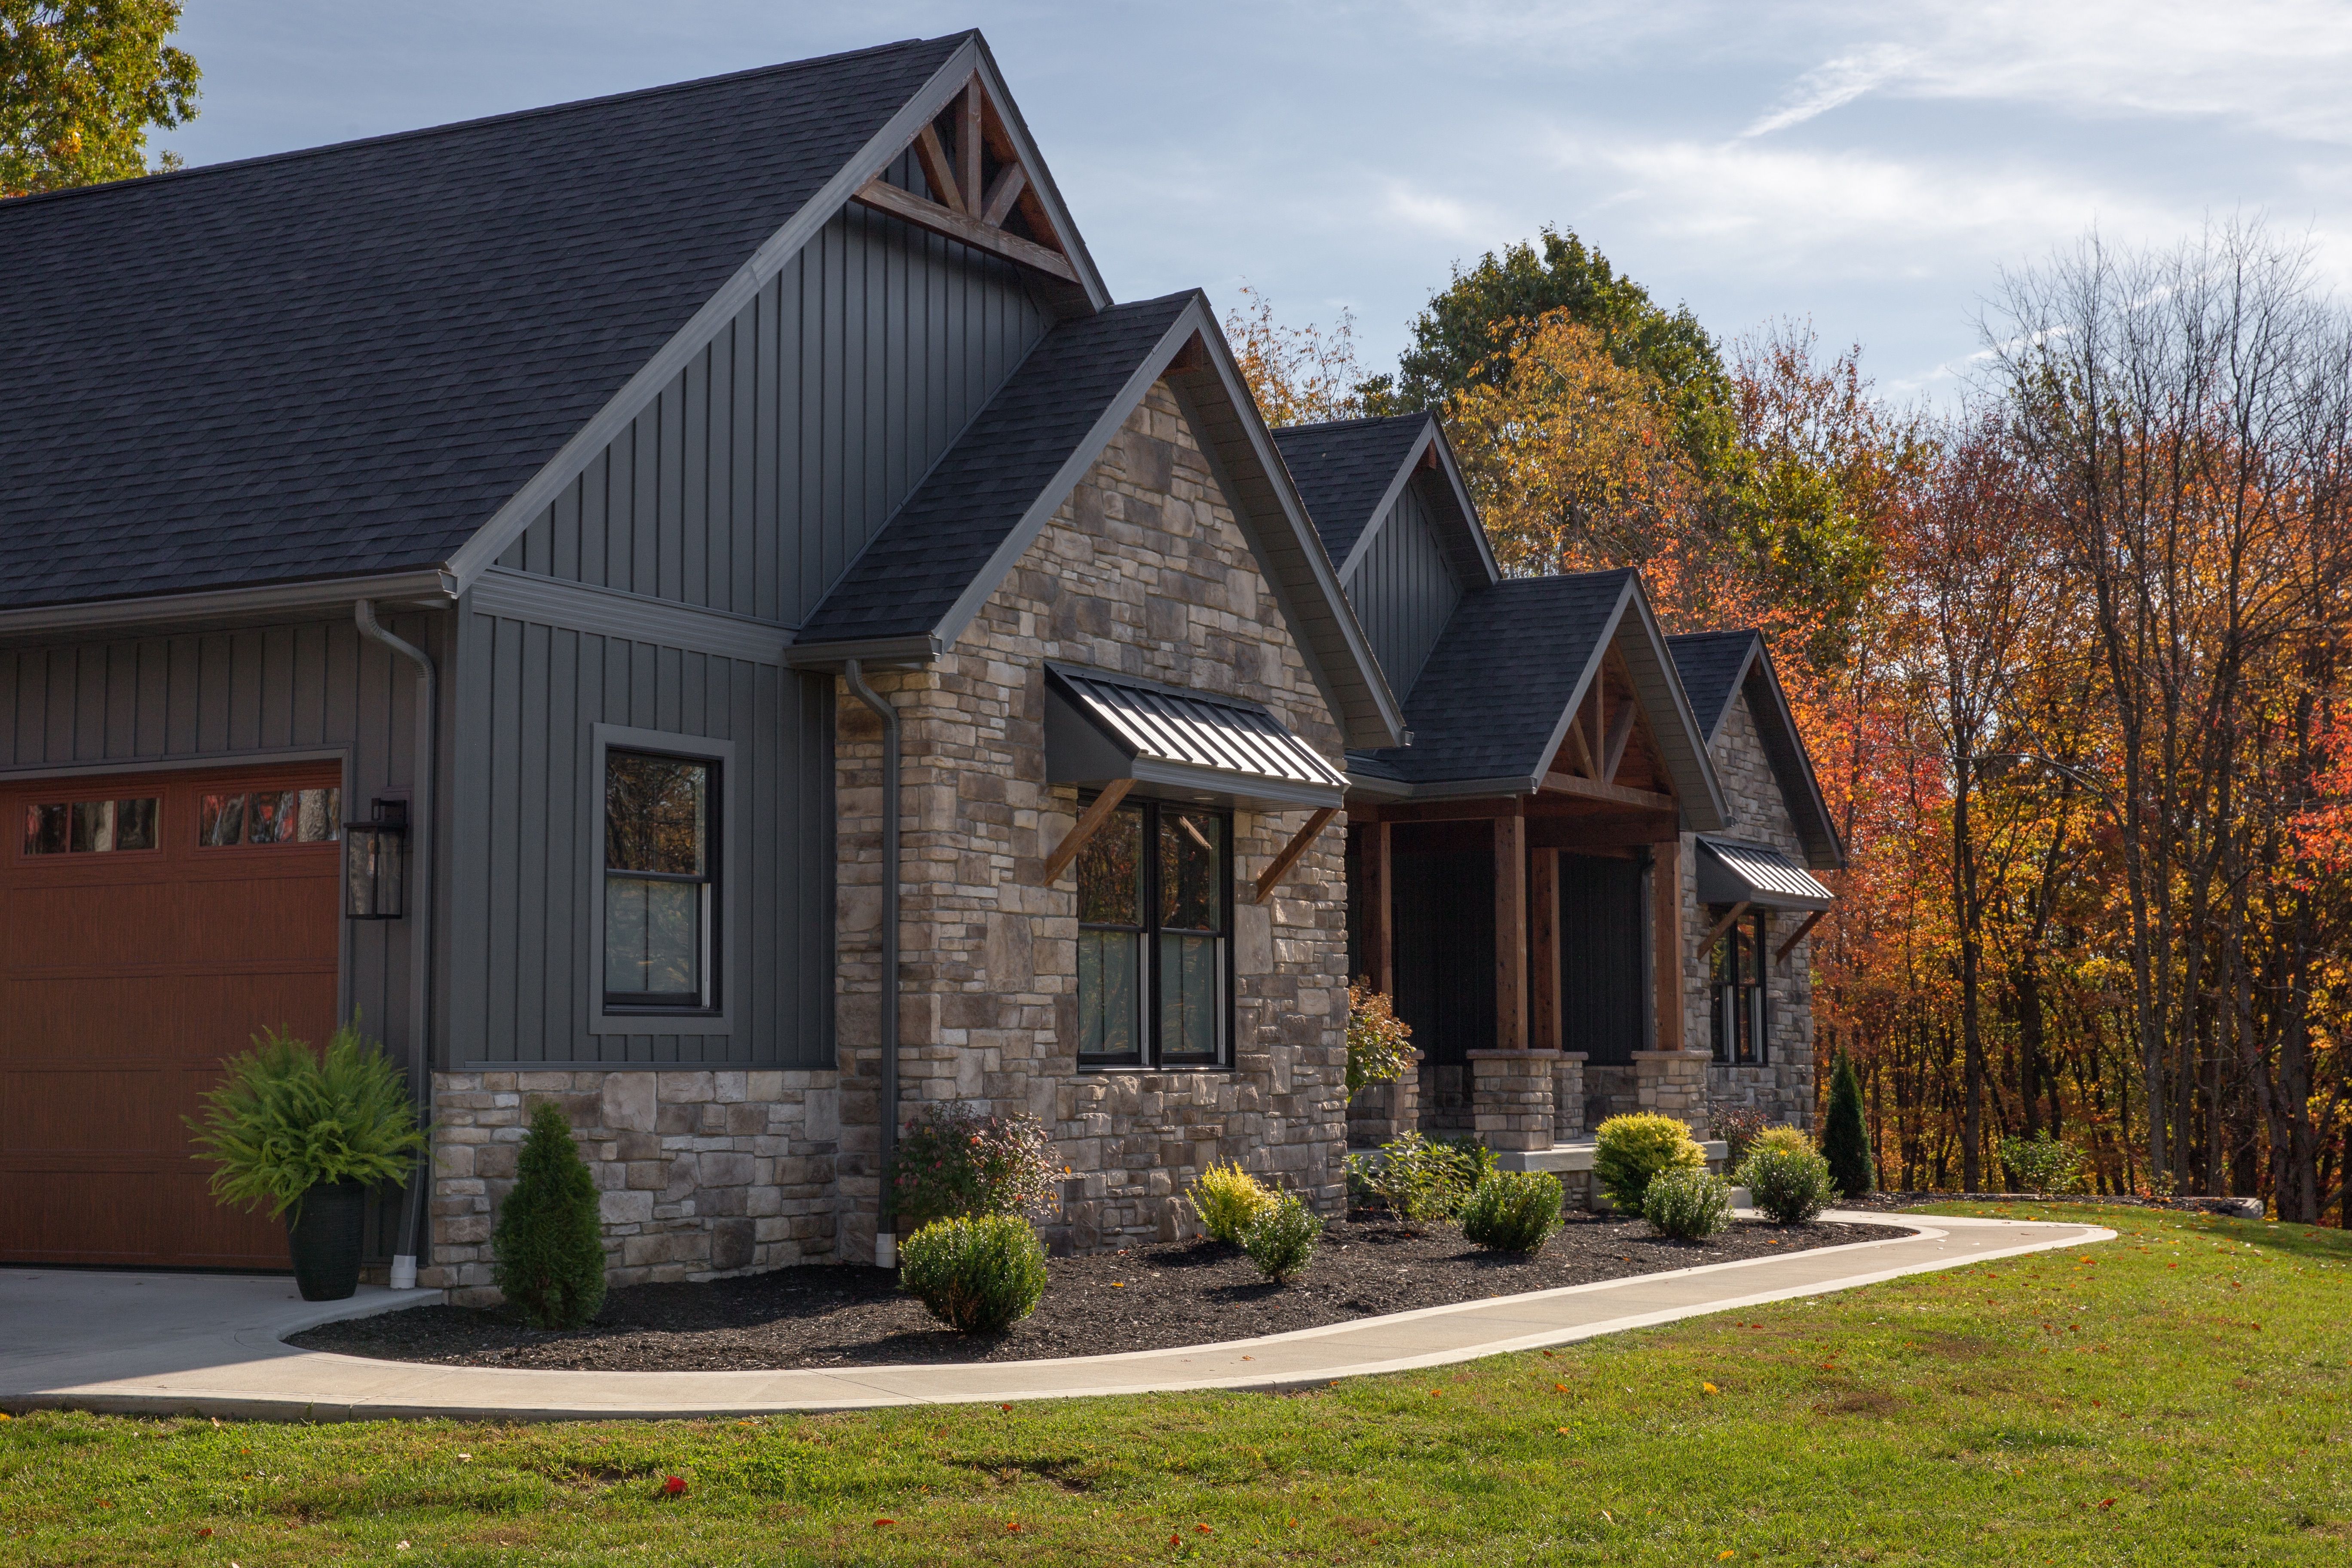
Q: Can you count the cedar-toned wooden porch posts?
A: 4